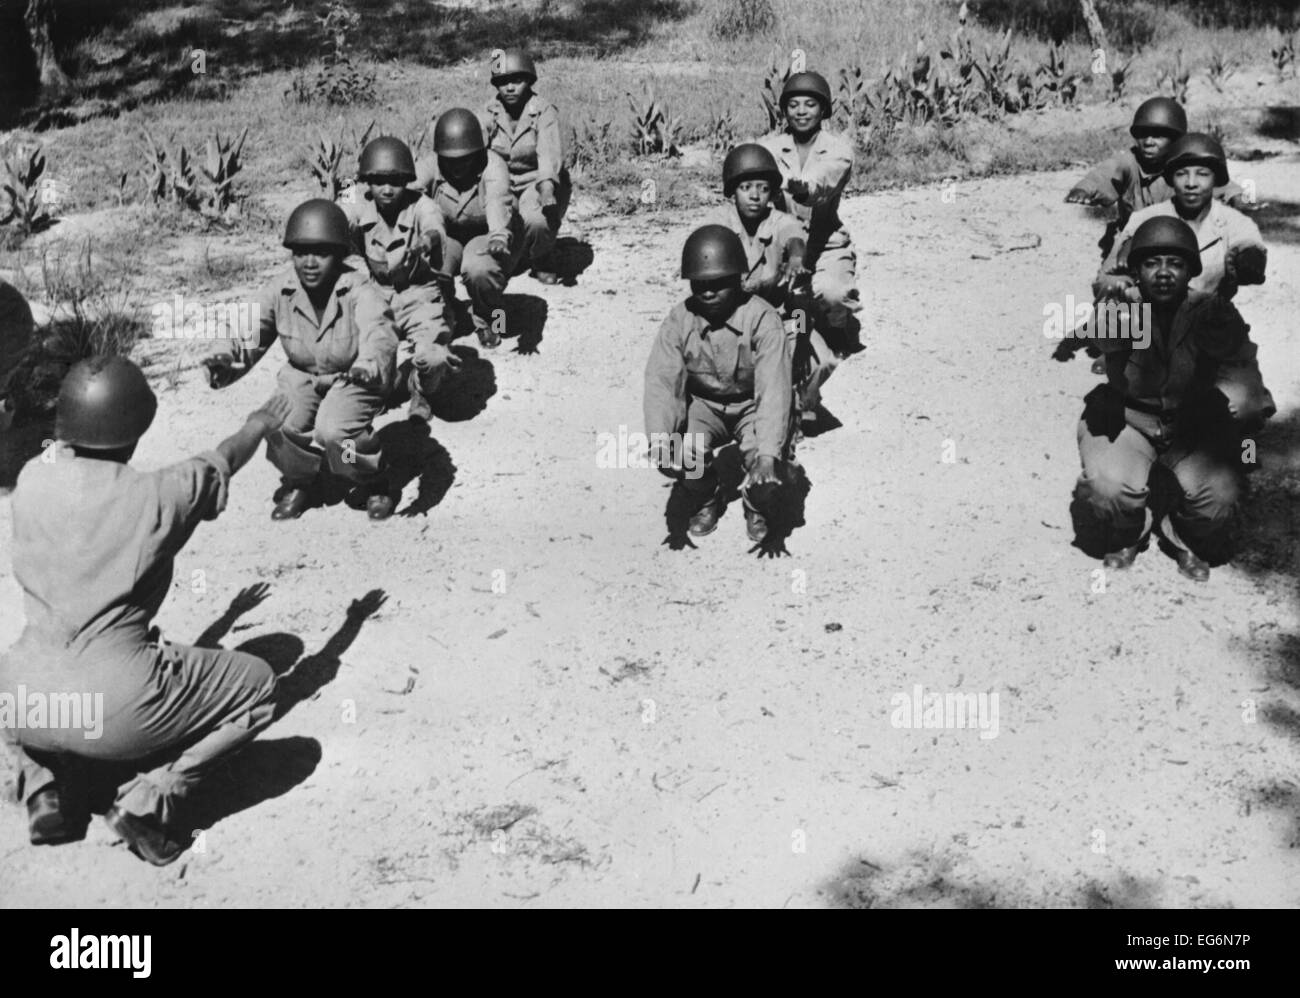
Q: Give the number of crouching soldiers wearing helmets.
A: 11